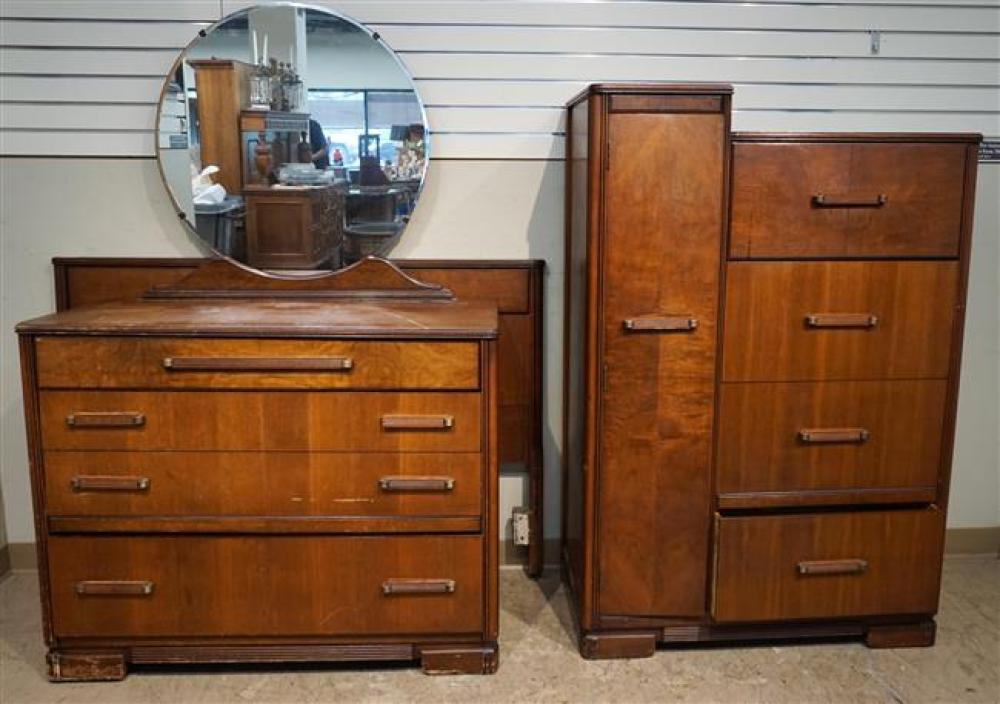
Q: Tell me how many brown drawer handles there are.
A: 11